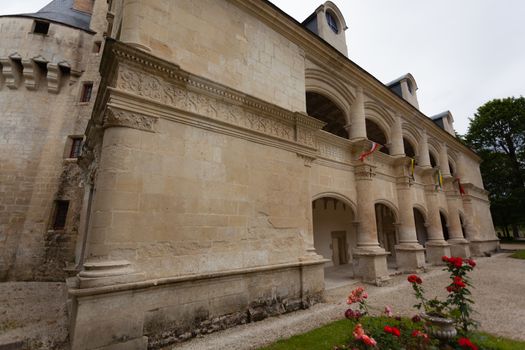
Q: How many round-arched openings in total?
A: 10